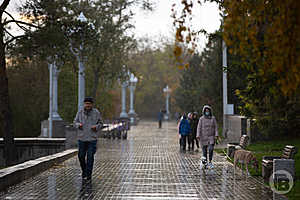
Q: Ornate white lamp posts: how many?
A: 5